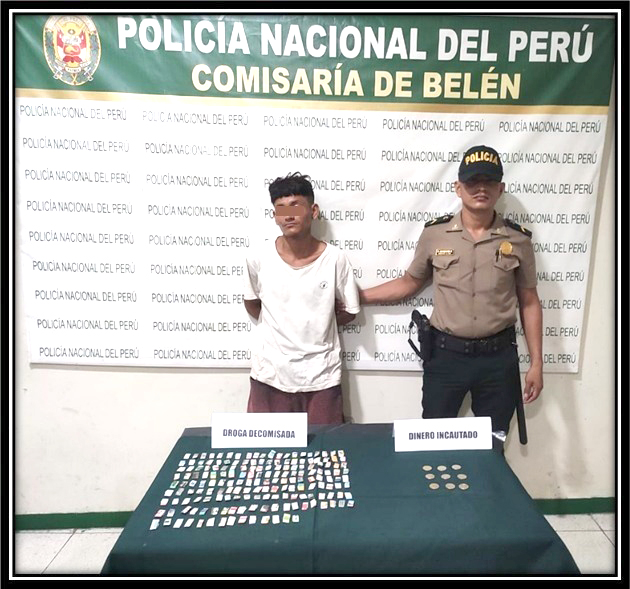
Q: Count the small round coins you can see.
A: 9